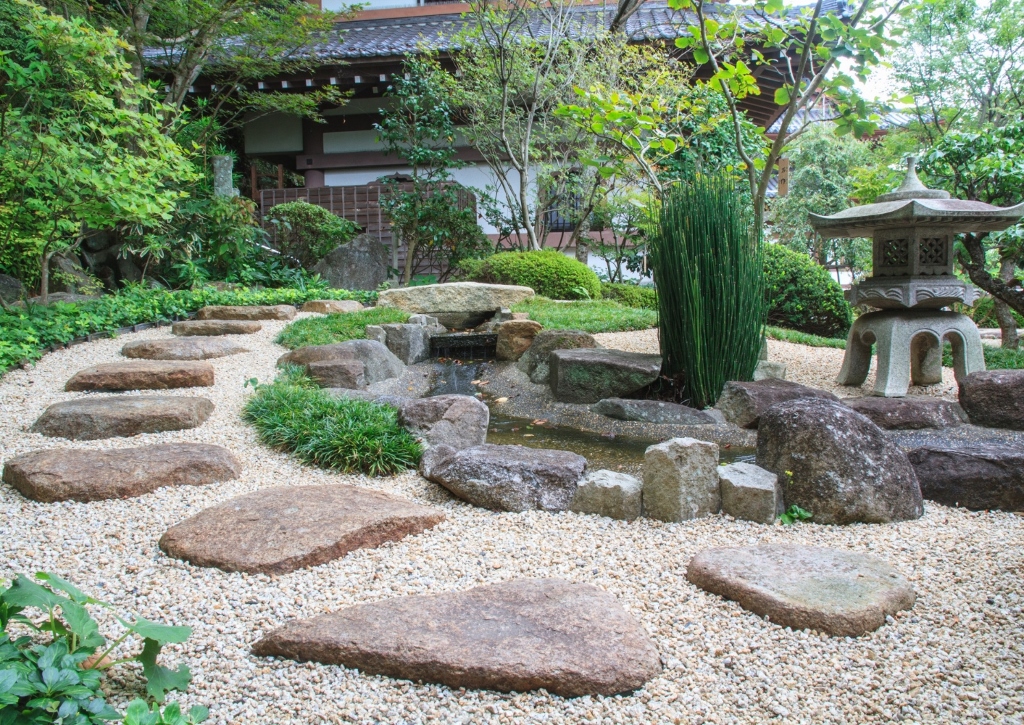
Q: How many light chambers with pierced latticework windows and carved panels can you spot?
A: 1